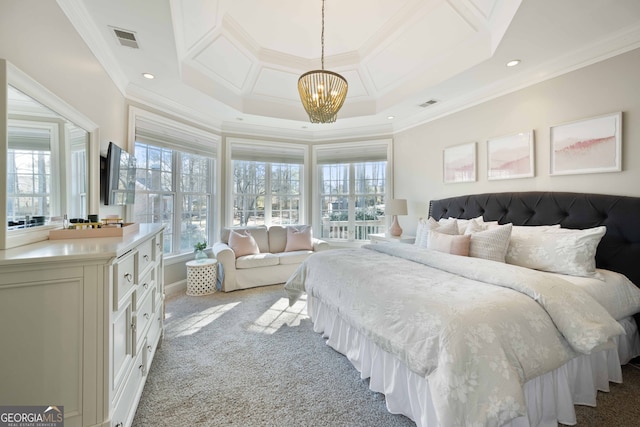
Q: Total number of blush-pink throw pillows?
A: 3